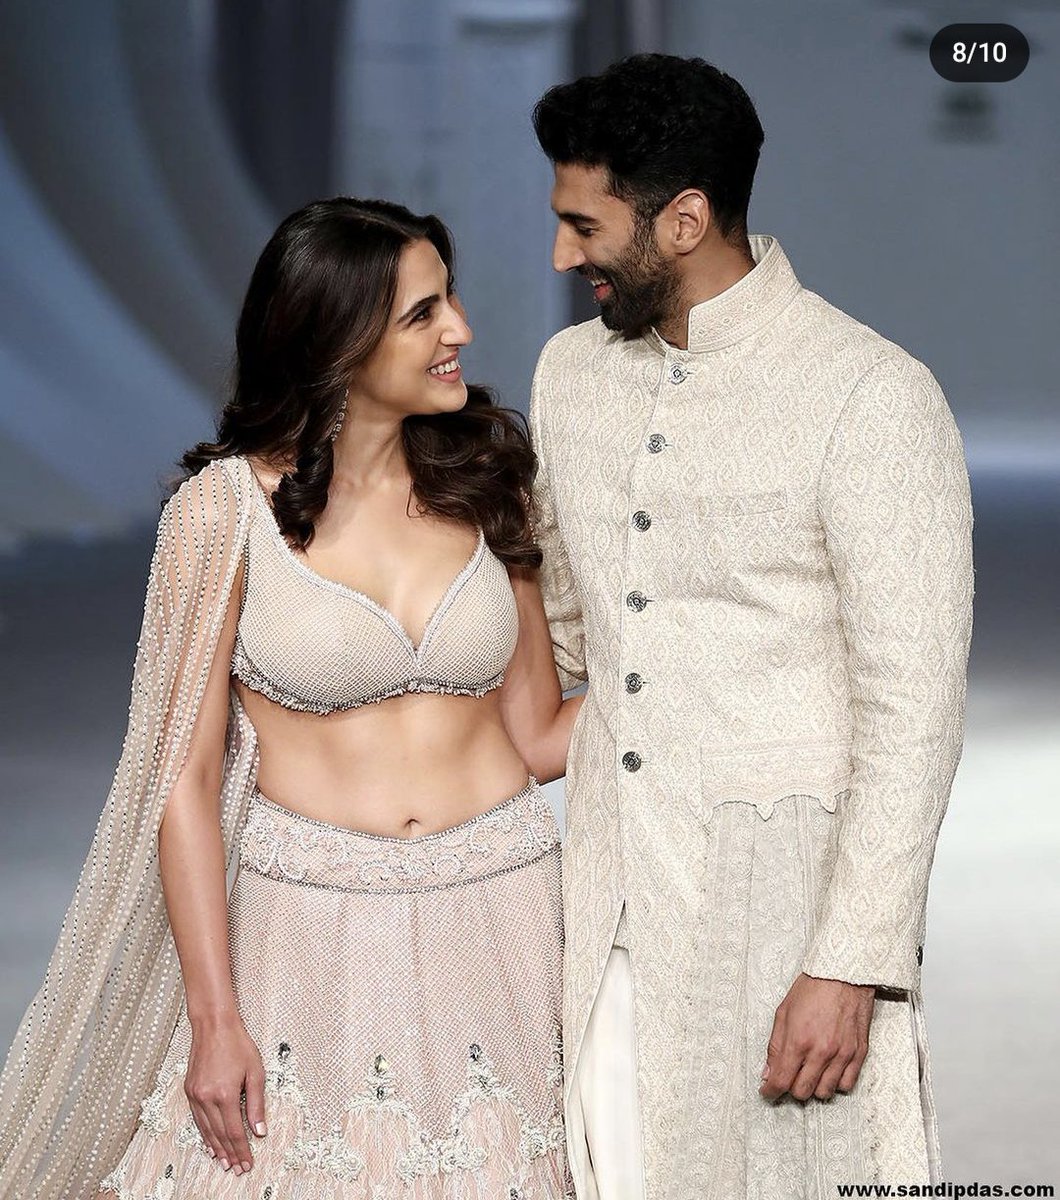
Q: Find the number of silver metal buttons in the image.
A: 6